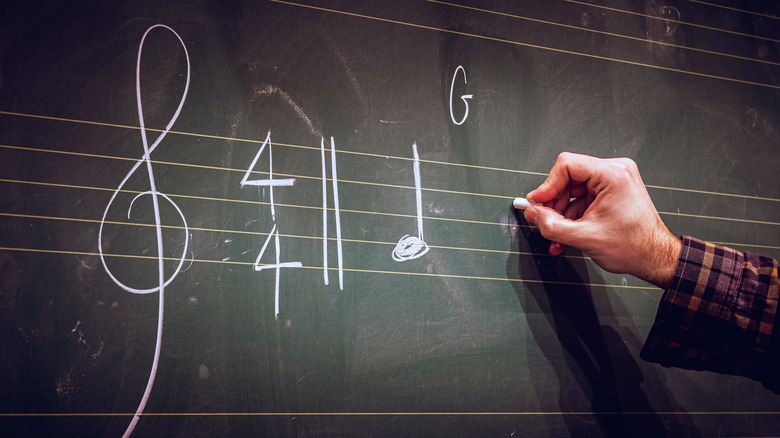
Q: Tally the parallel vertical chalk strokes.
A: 2